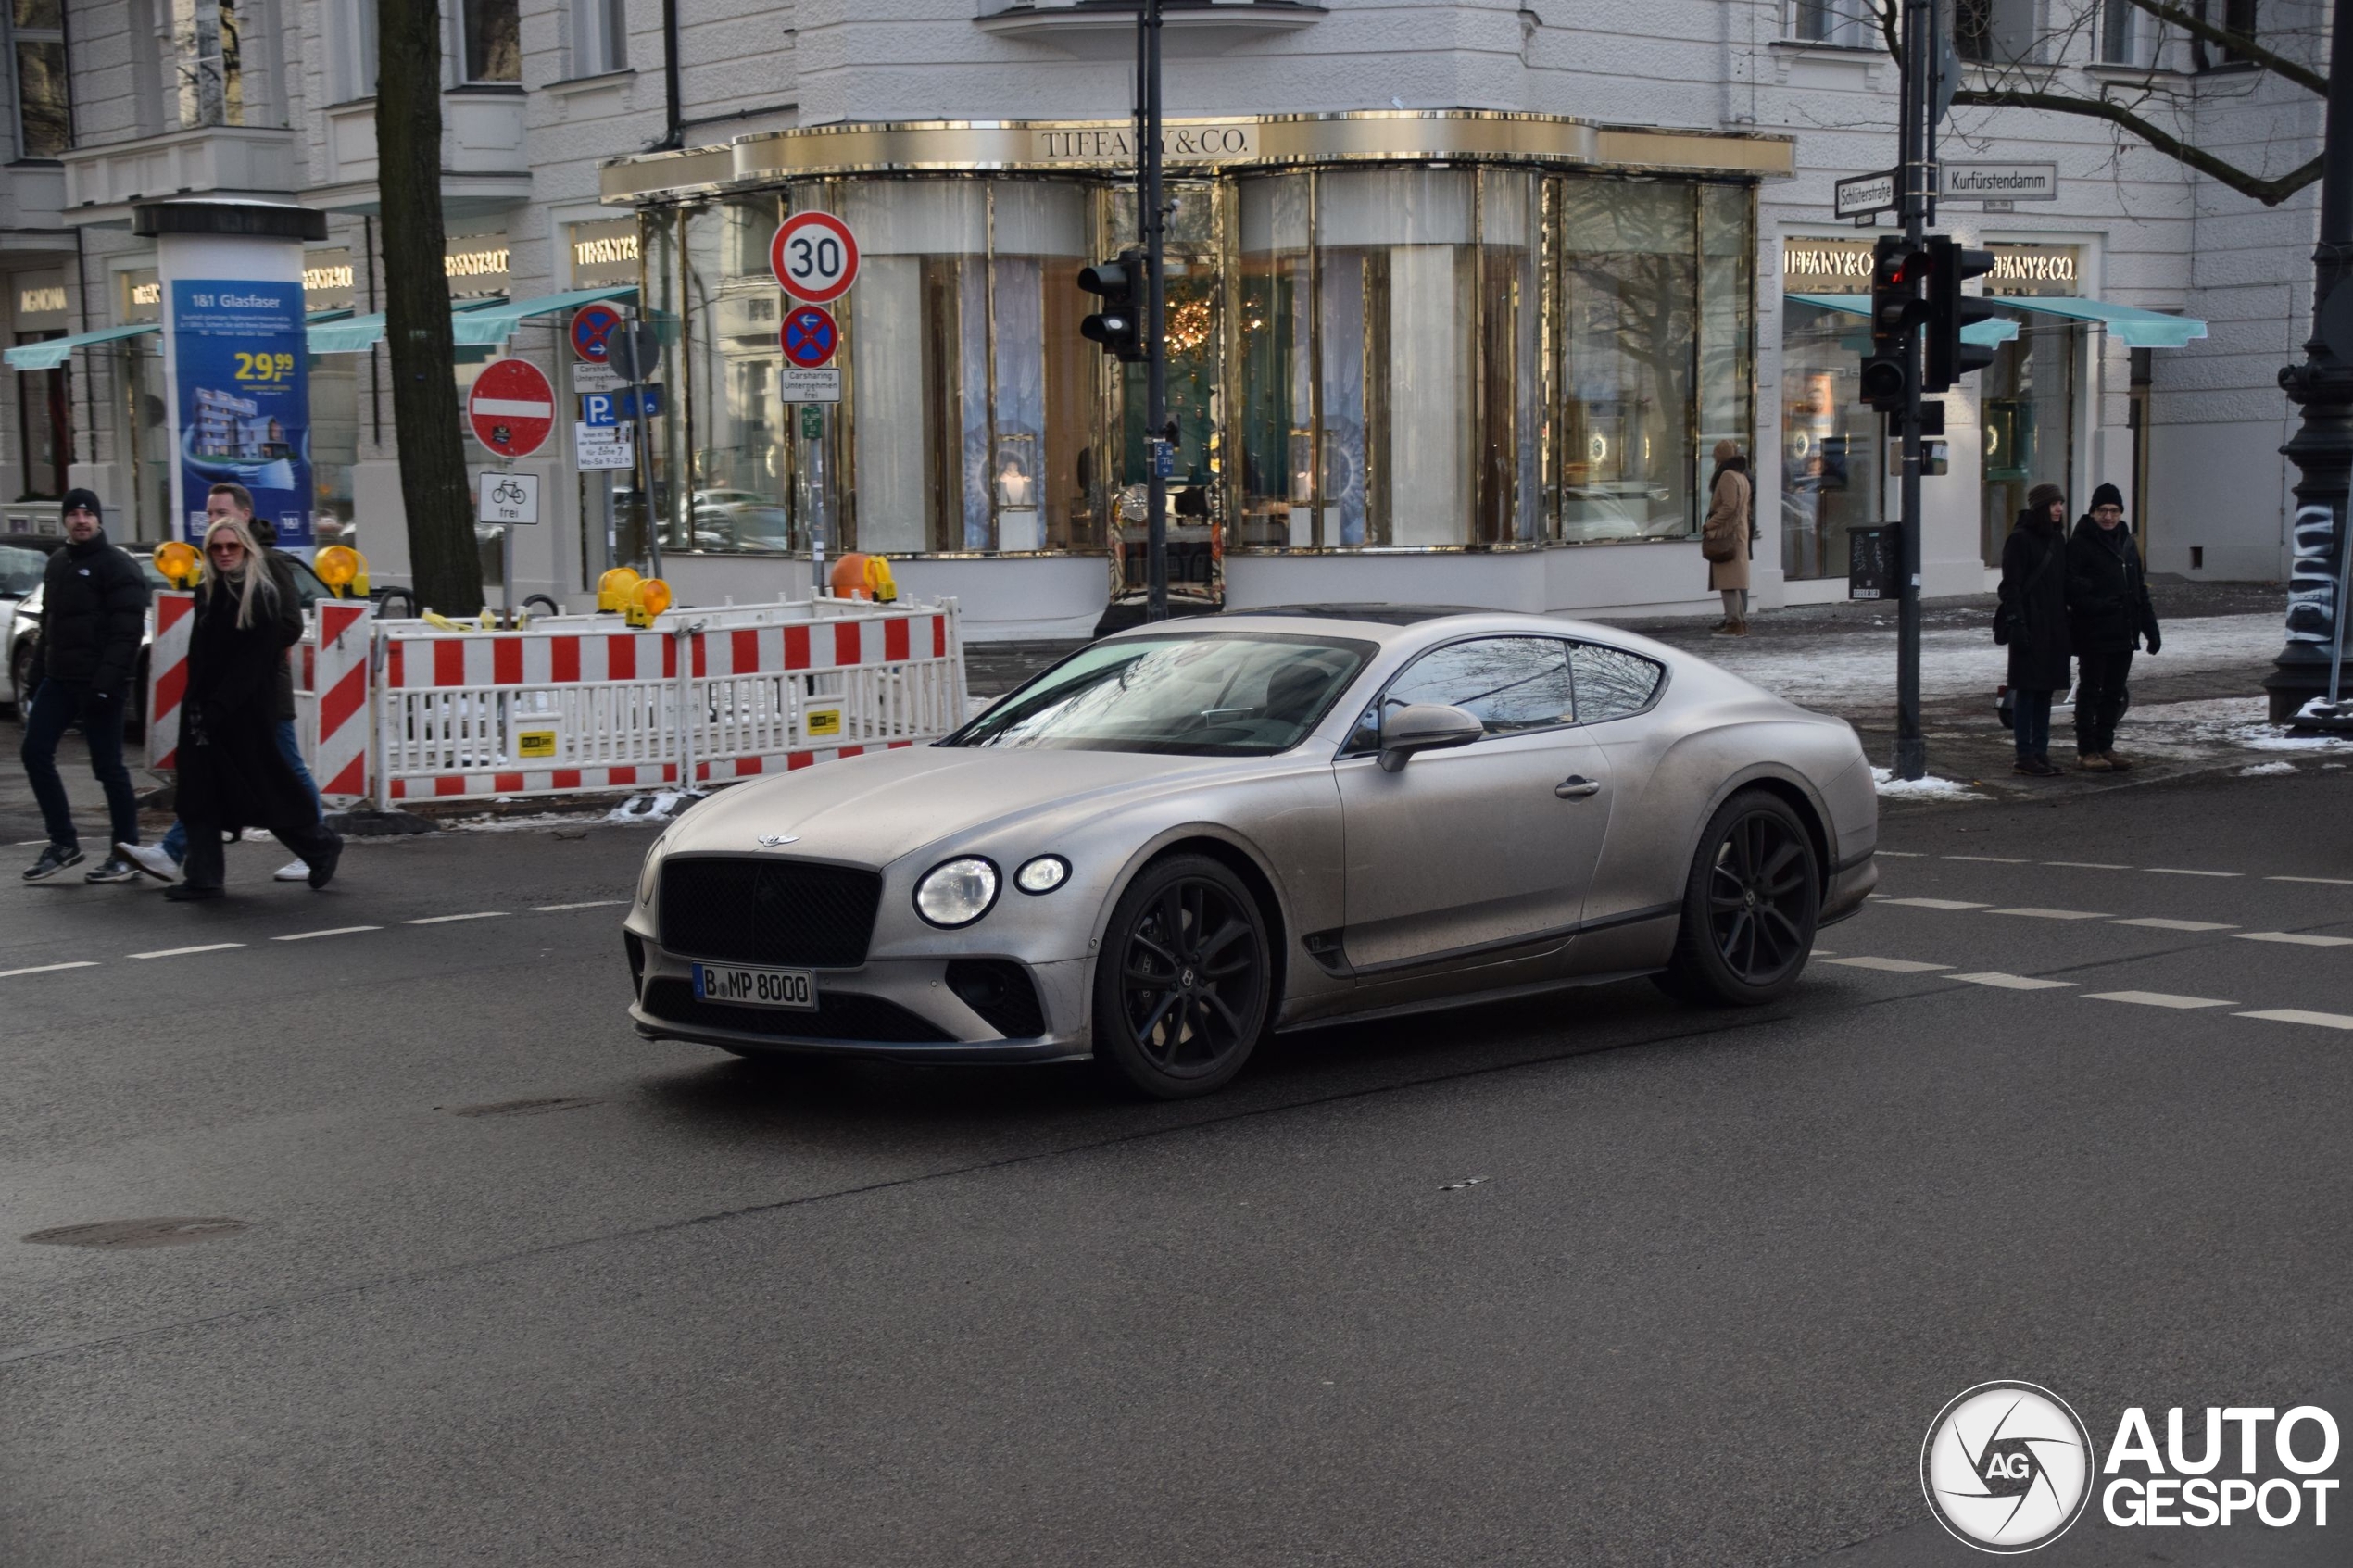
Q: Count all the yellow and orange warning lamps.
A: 5